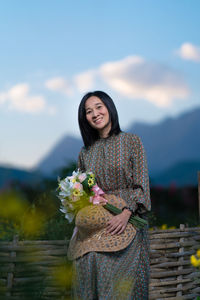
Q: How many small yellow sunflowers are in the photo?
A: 2